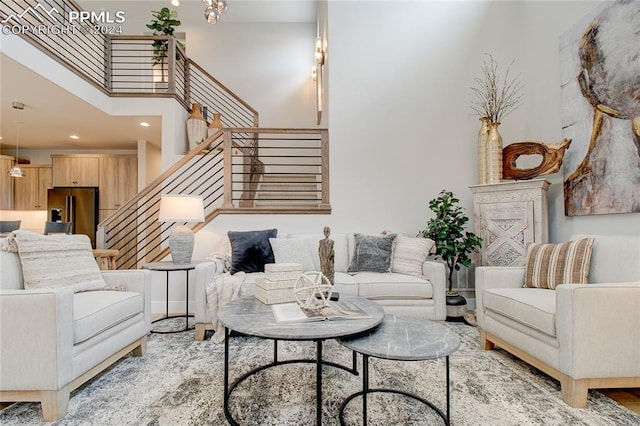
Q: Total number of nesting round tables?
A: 2